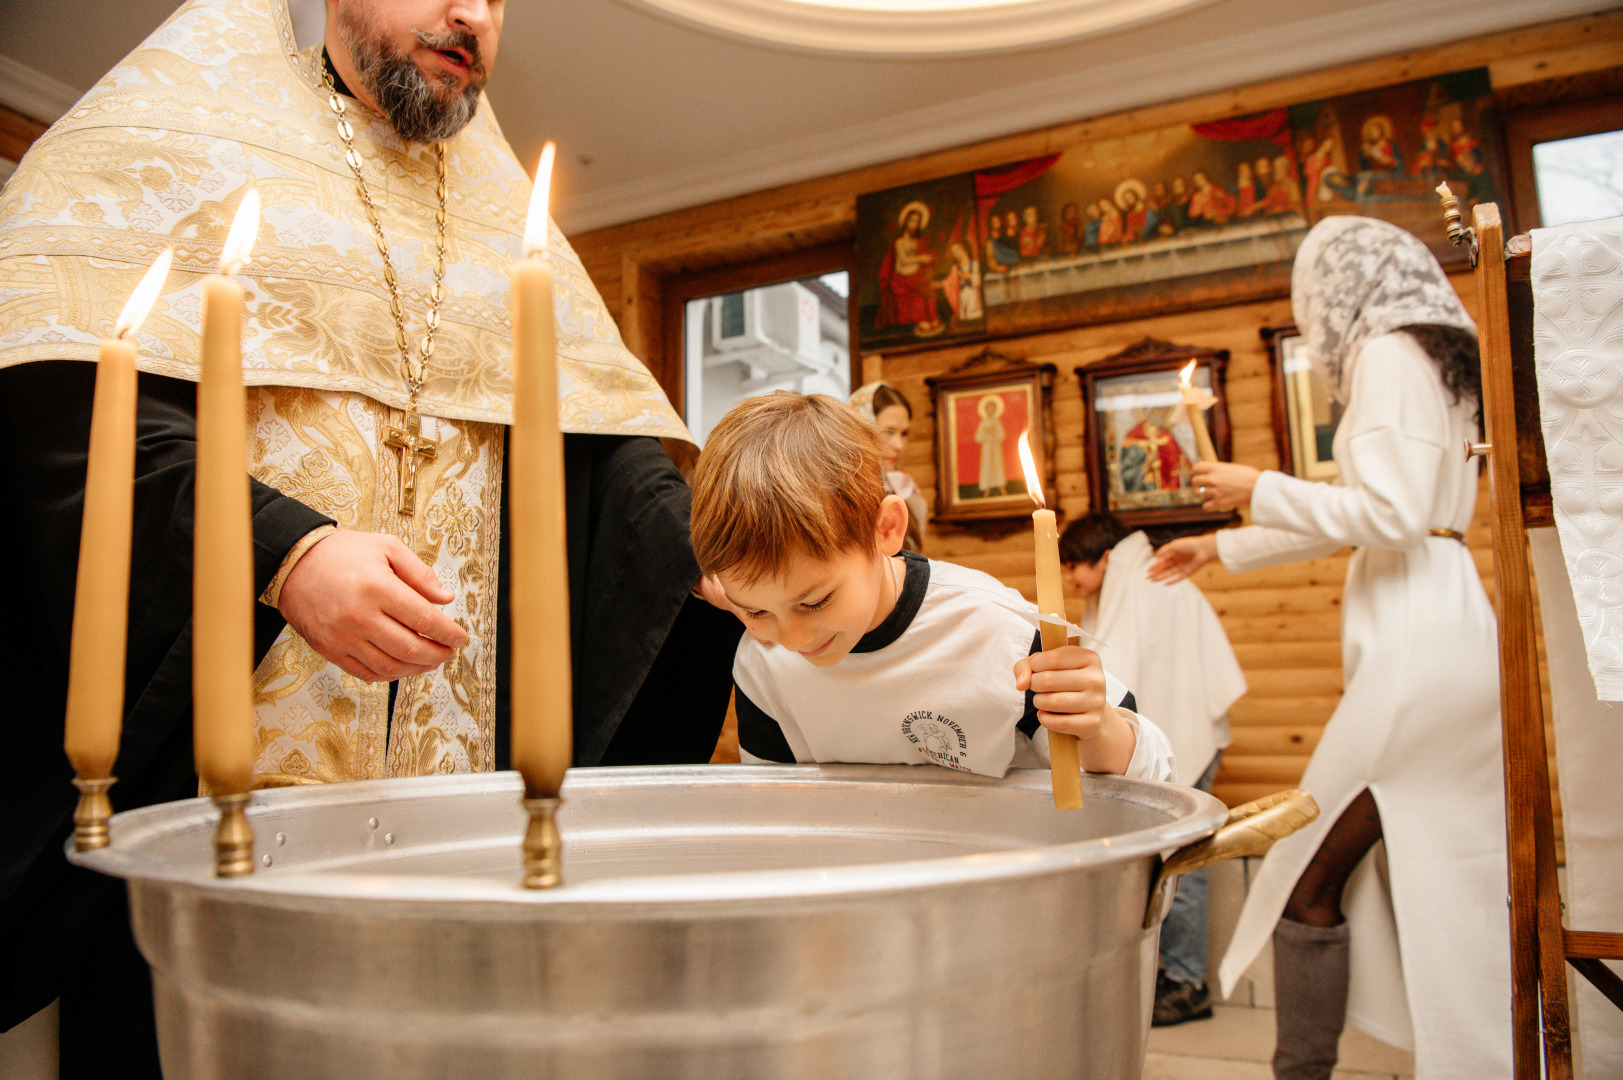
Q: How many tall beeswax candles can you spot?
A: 5